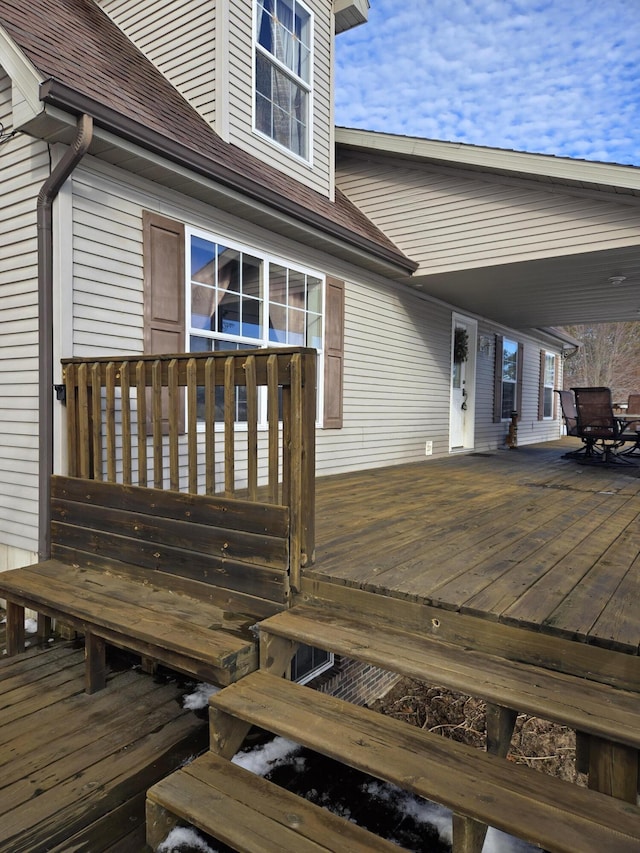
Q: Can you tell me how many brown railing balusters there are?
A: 14